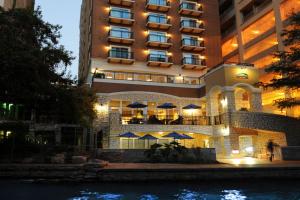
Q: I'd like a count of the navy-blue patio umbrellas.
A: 7